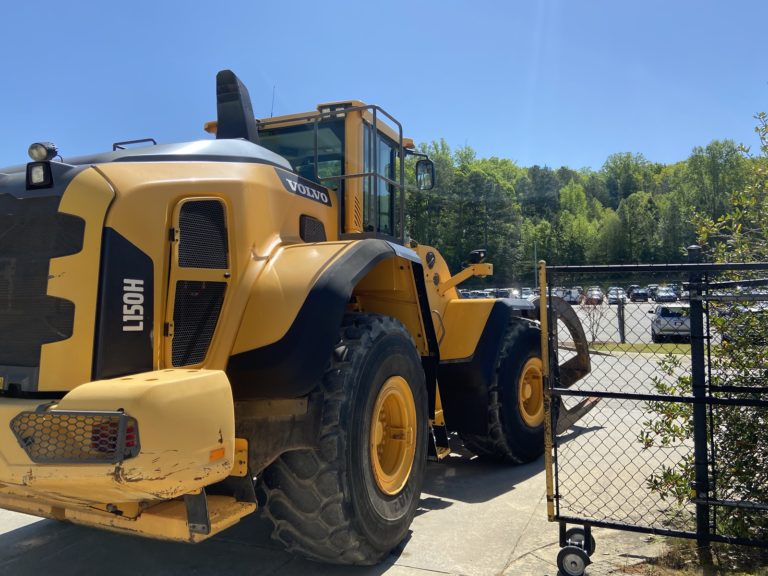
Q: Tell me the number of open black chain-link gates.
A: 1